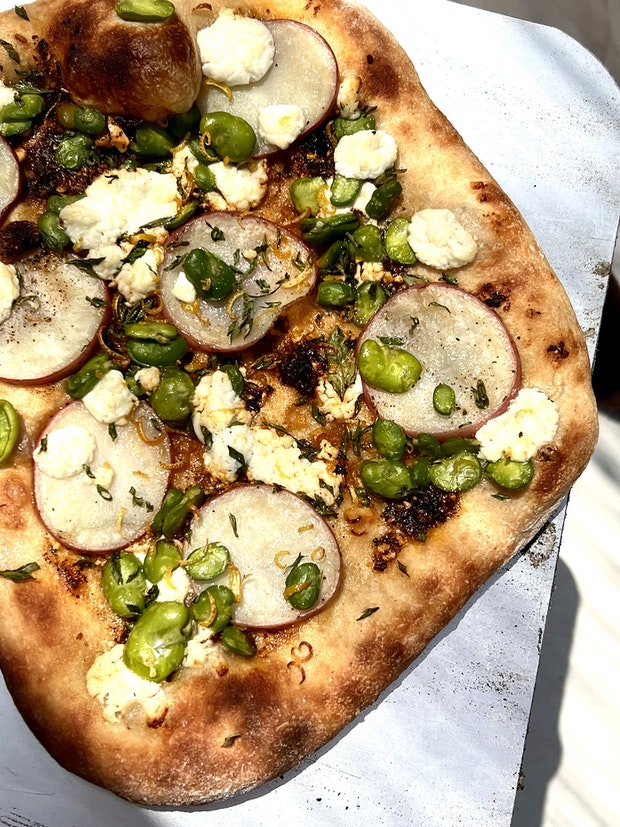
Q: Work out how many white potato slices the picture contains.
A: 7